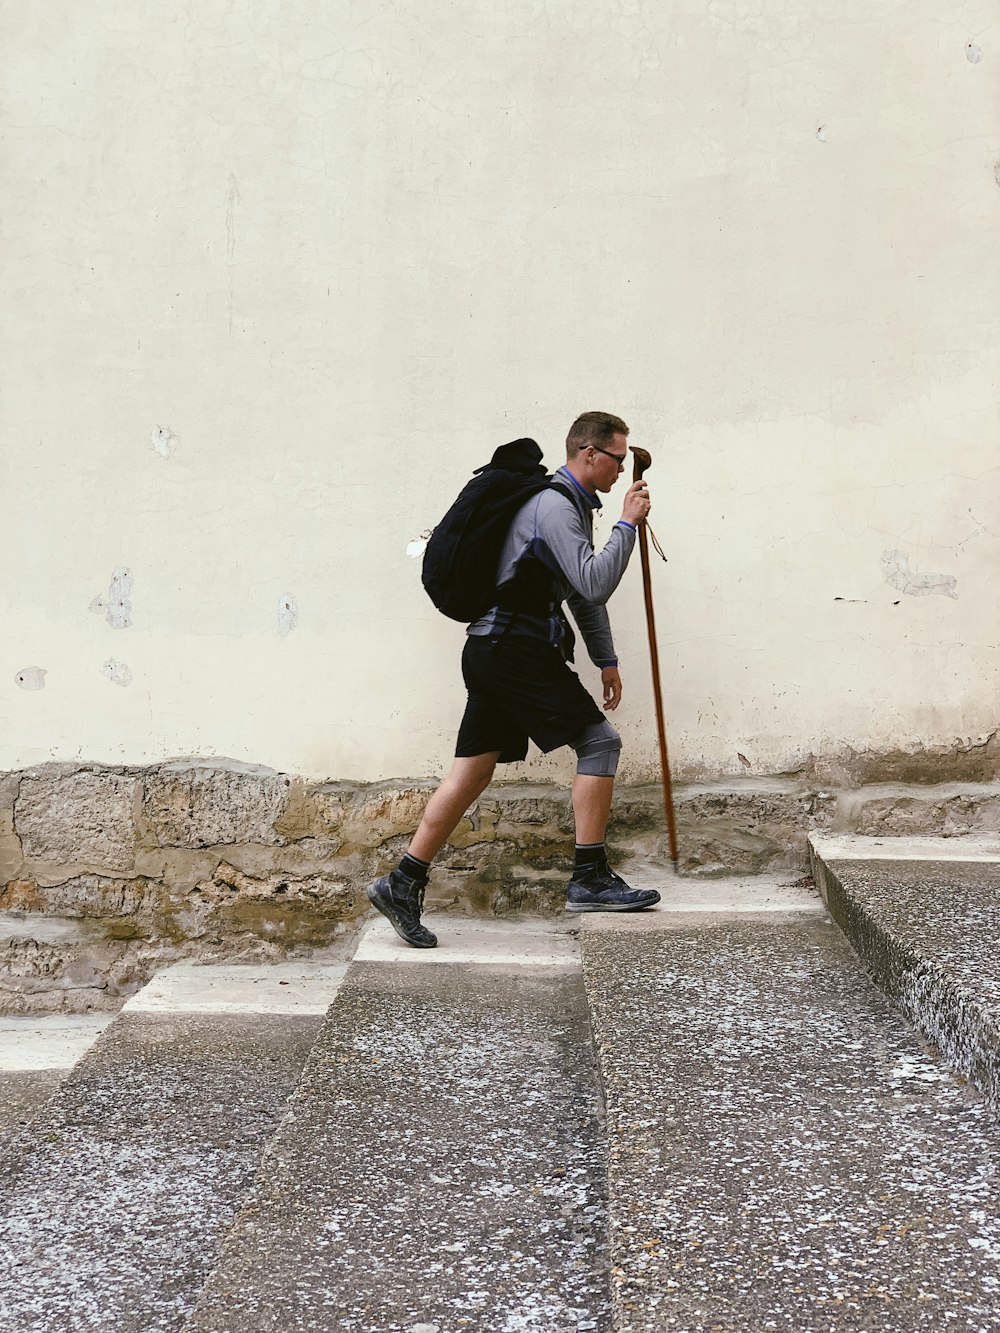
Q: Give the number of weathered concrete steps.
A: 5